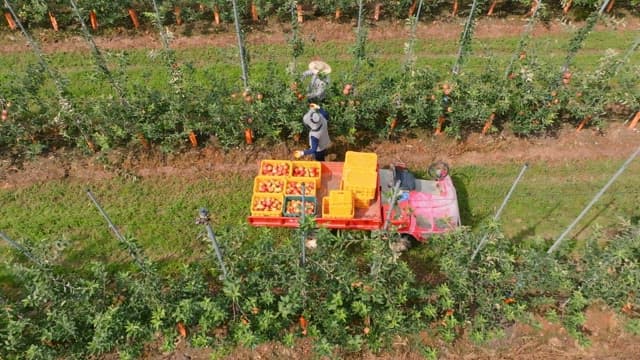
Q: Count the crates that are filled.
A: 6